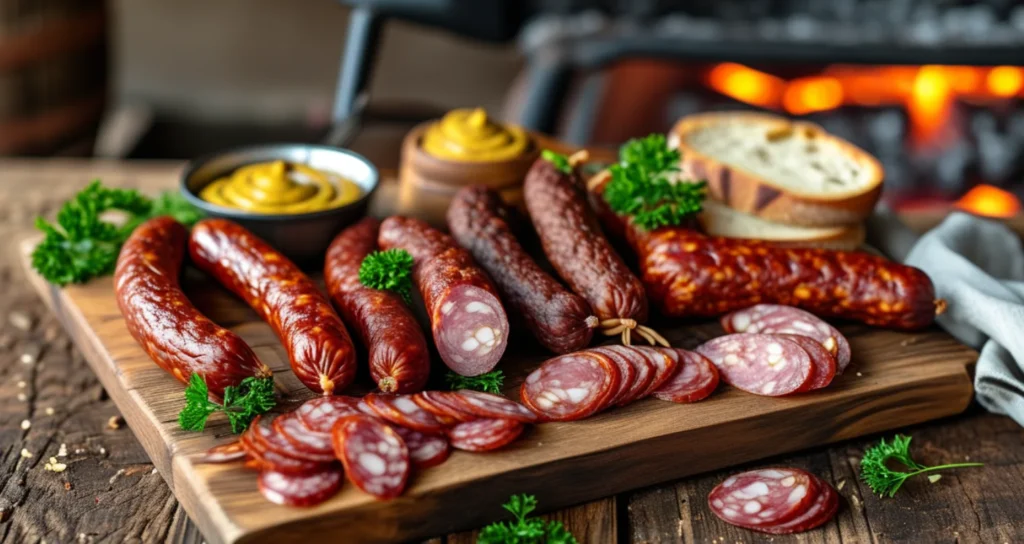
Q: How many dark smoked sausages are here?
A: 2